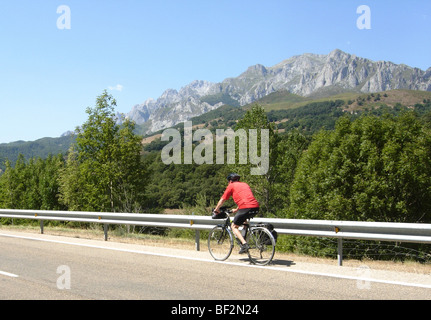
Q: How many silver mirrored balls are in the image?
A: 0